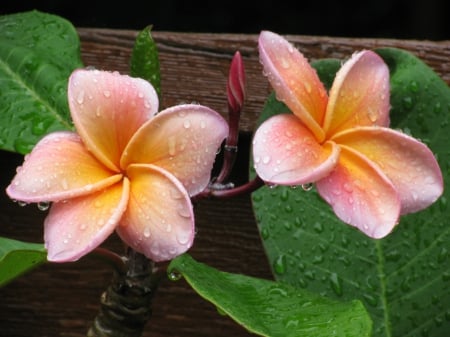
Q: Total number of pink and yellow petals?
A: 10